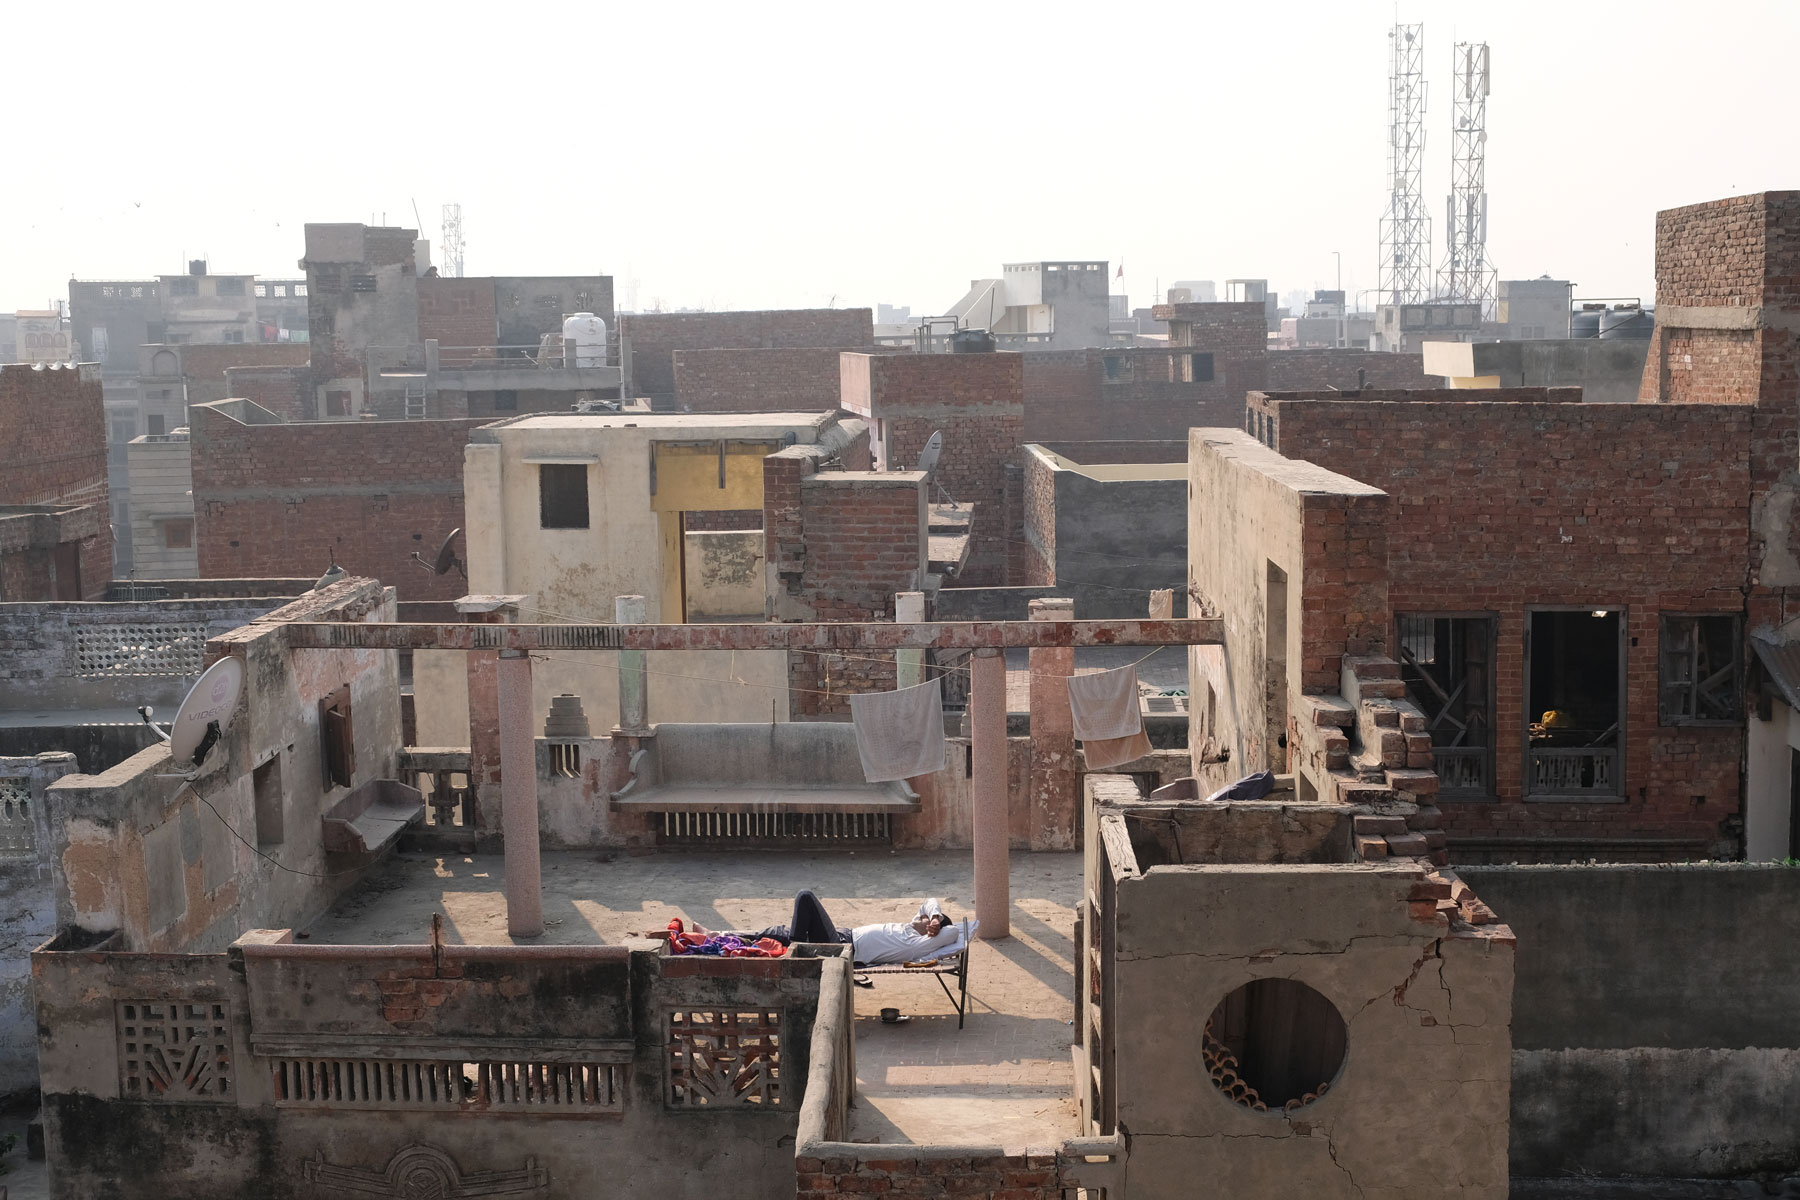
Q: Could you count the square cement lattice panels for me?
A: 2